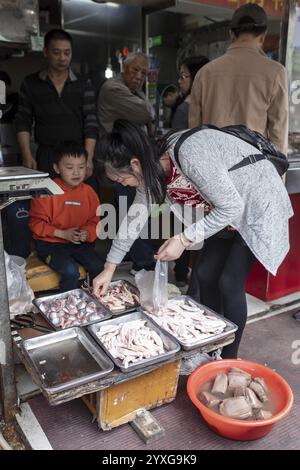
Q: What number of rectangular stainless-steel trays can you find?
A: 5